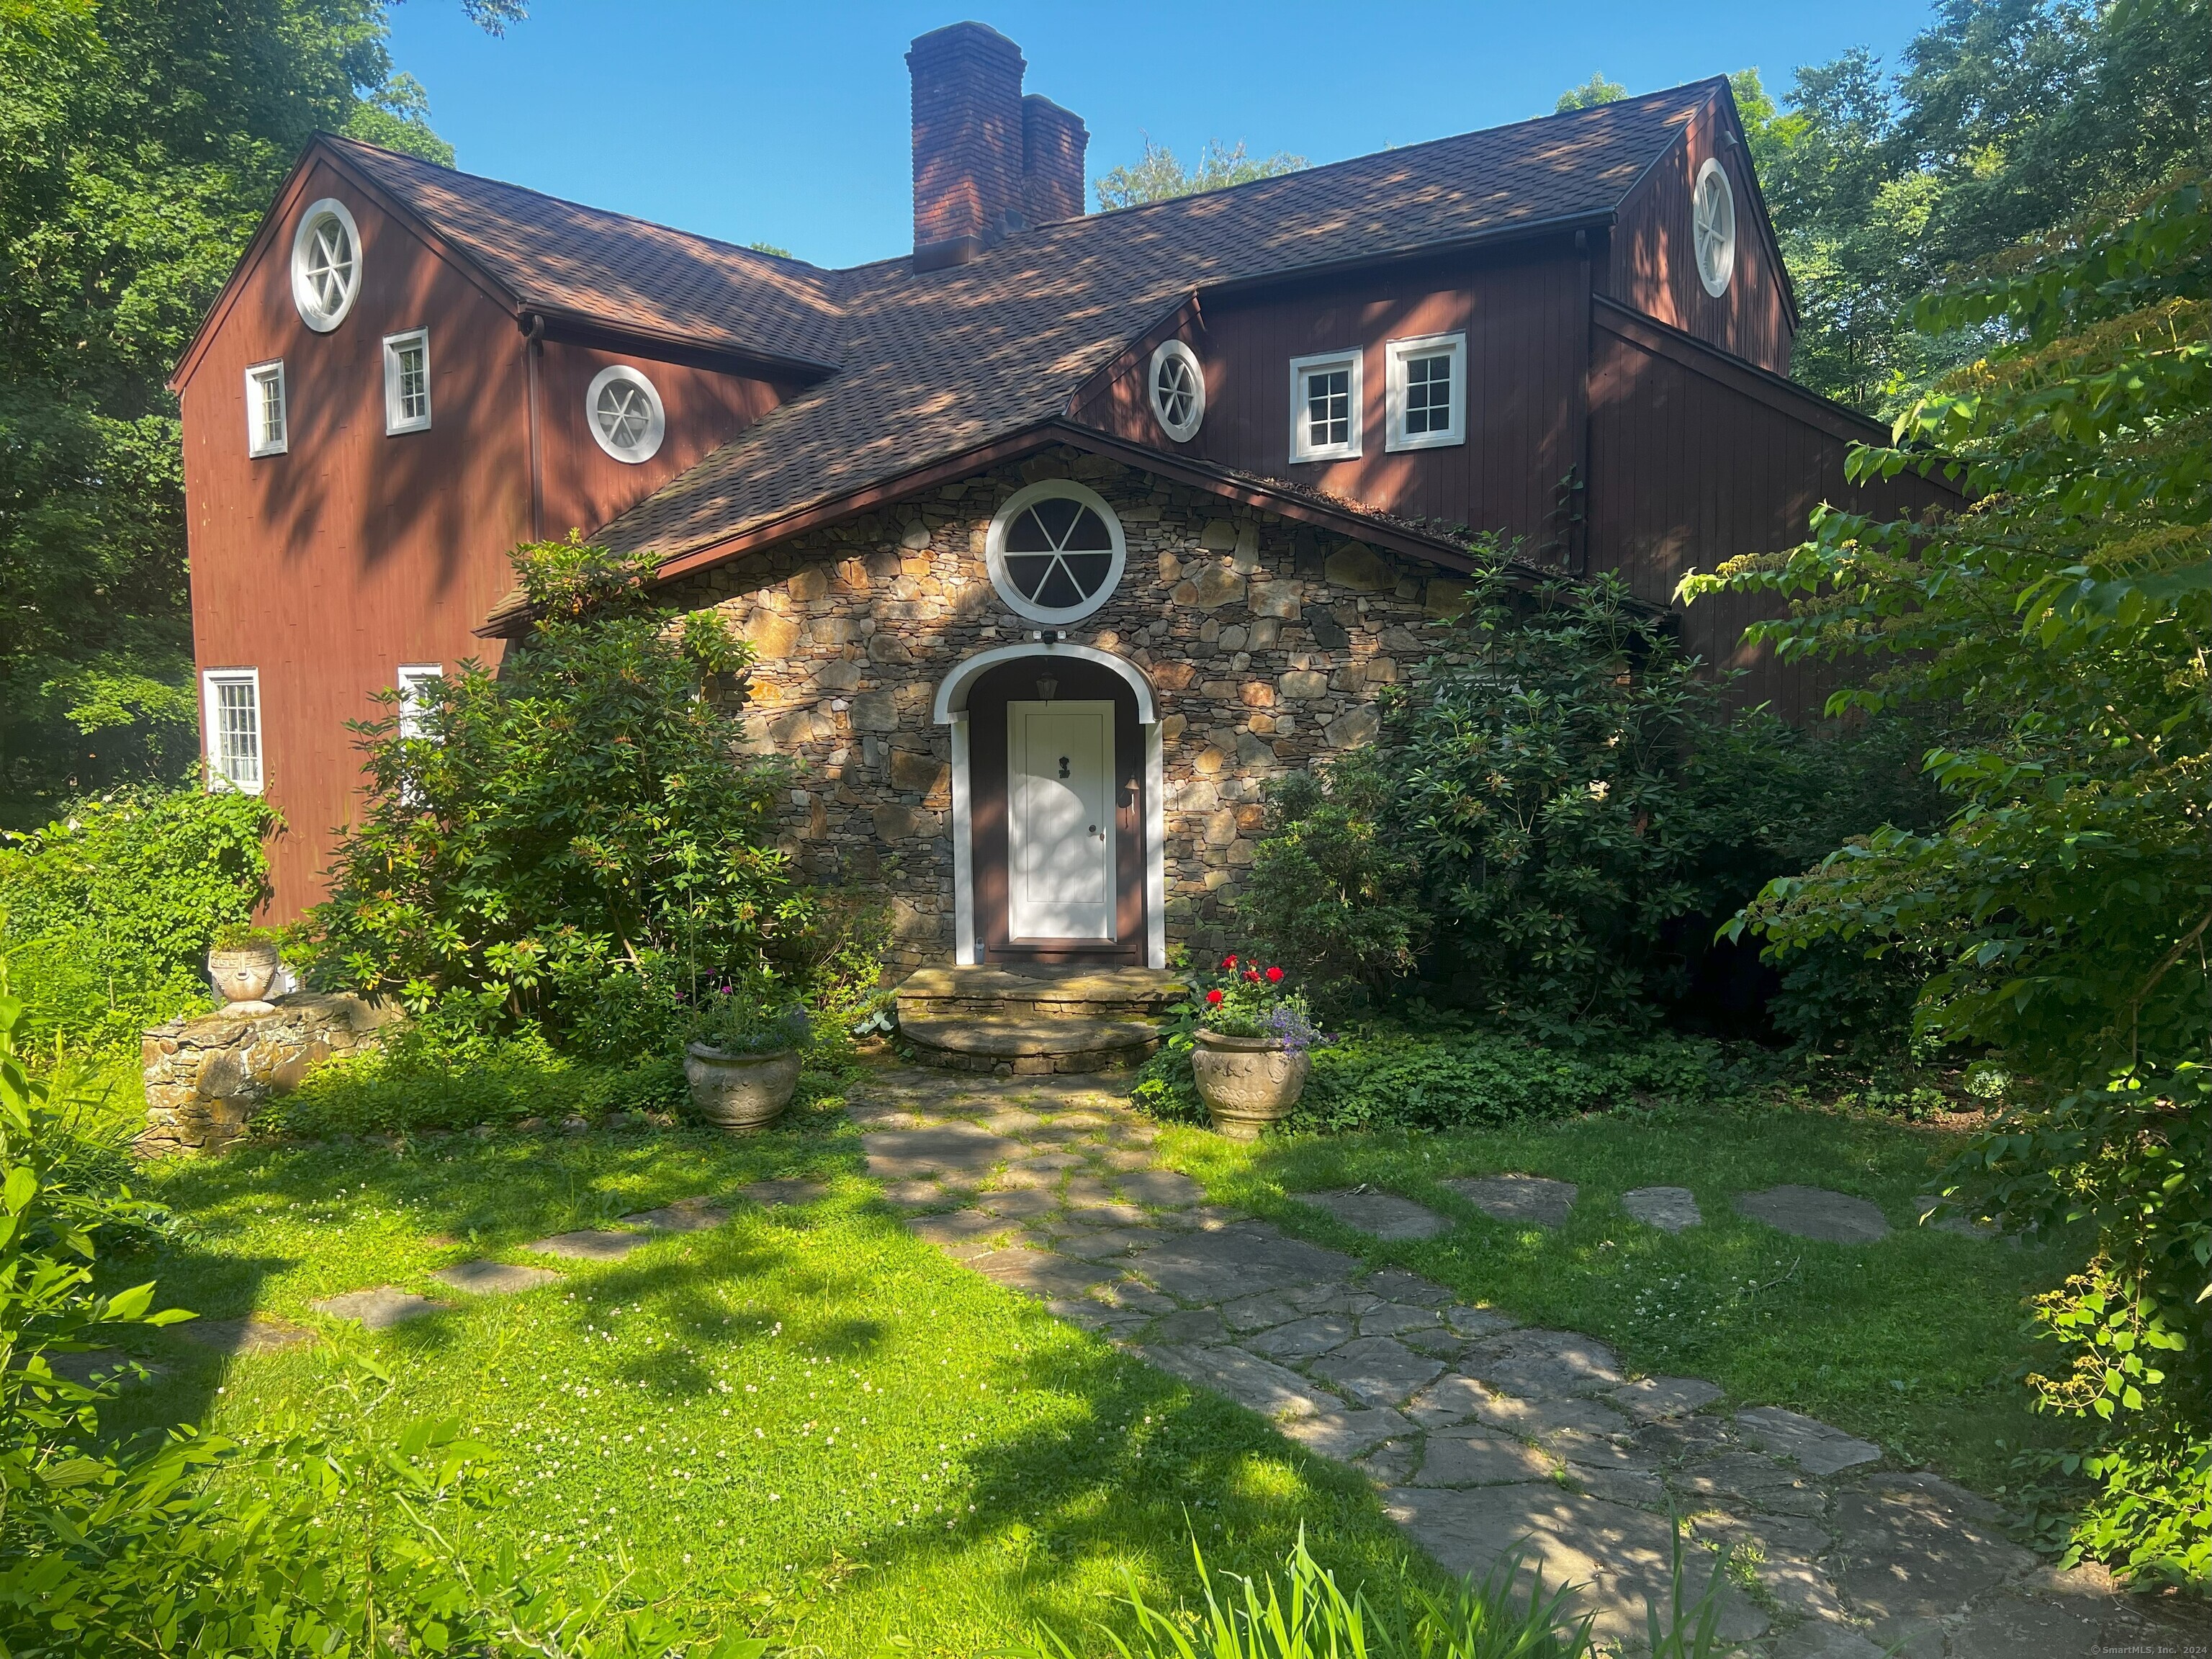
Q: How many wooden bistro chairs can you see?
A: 0